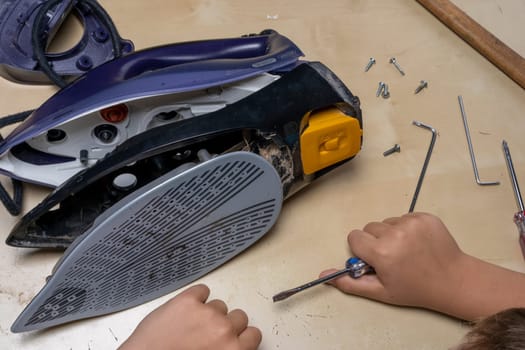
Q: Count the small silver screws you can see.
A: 6